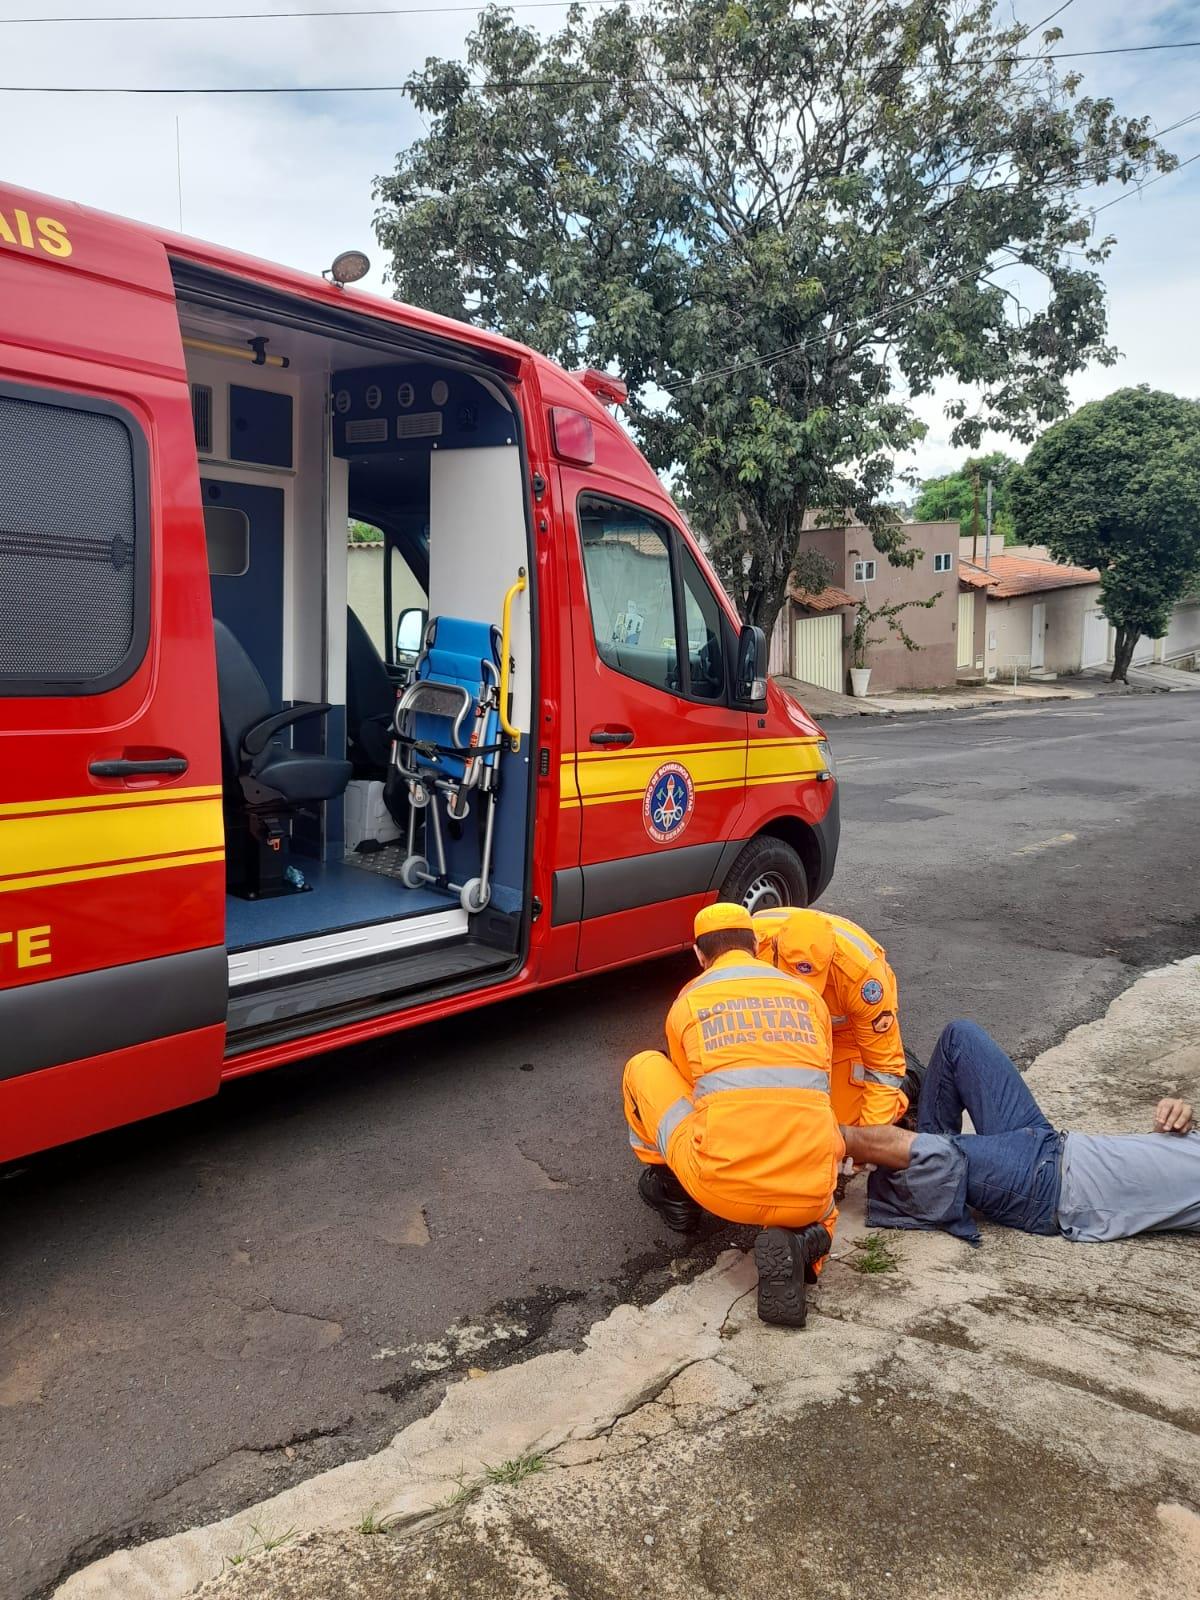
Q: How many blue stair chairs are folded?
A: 1